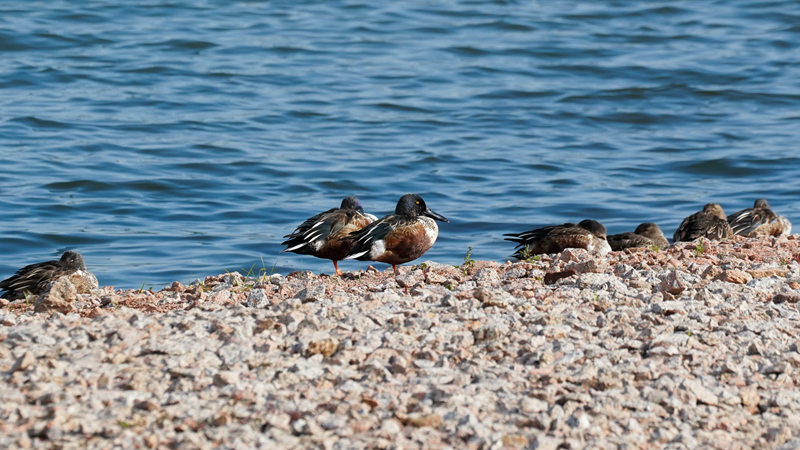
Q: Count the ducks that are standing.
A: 2